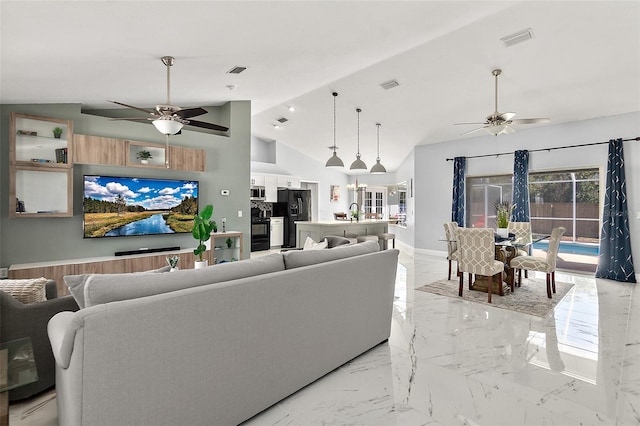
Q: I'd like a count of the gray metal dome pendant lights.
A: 3